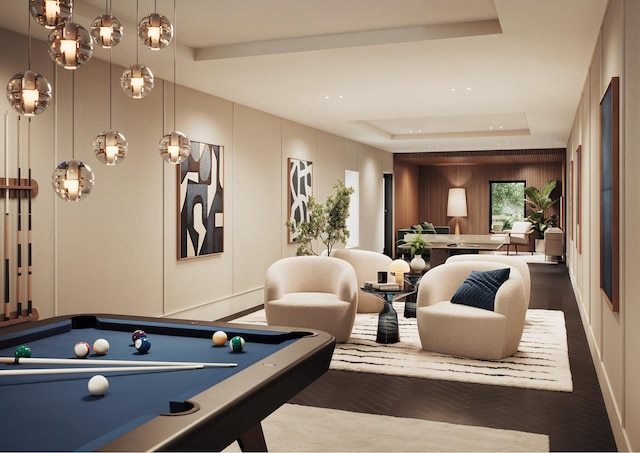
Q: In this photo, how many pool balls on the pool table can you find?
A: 8